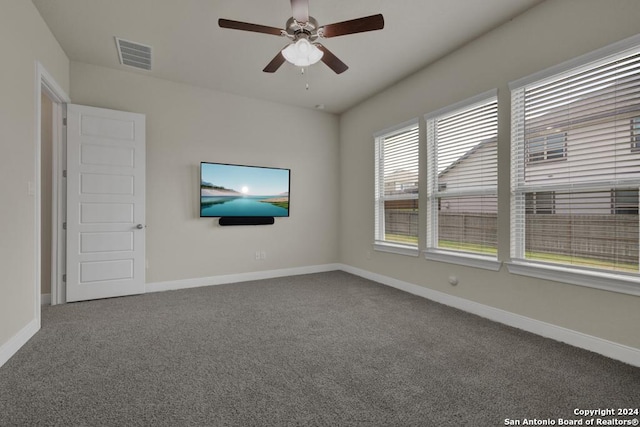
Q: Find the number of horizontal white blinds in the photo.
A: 3